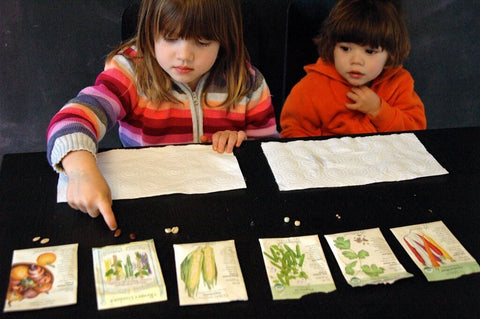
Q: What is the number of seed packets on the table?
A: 6